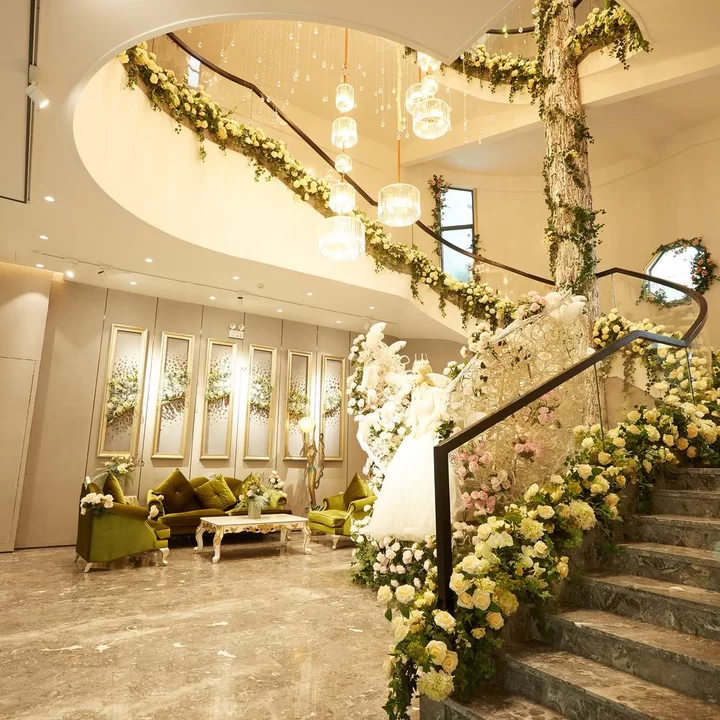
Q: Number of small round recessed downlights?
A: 11